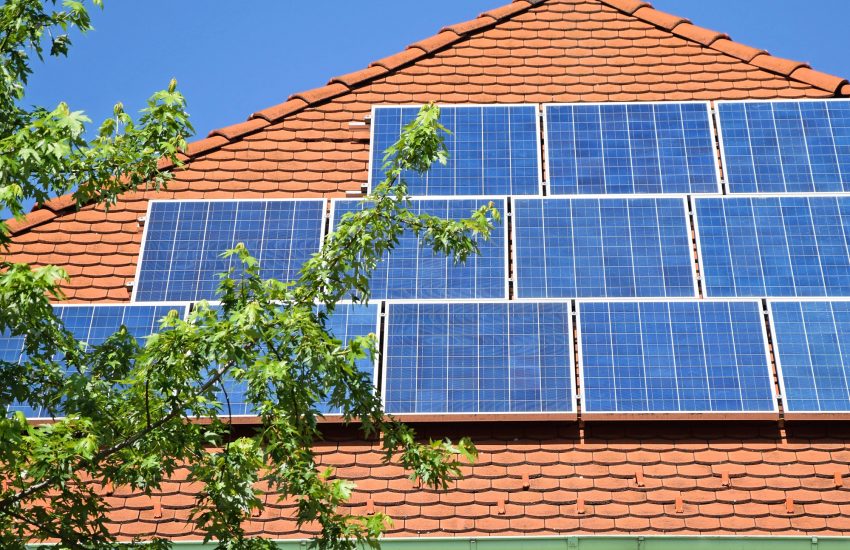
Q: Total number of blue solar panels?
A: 12